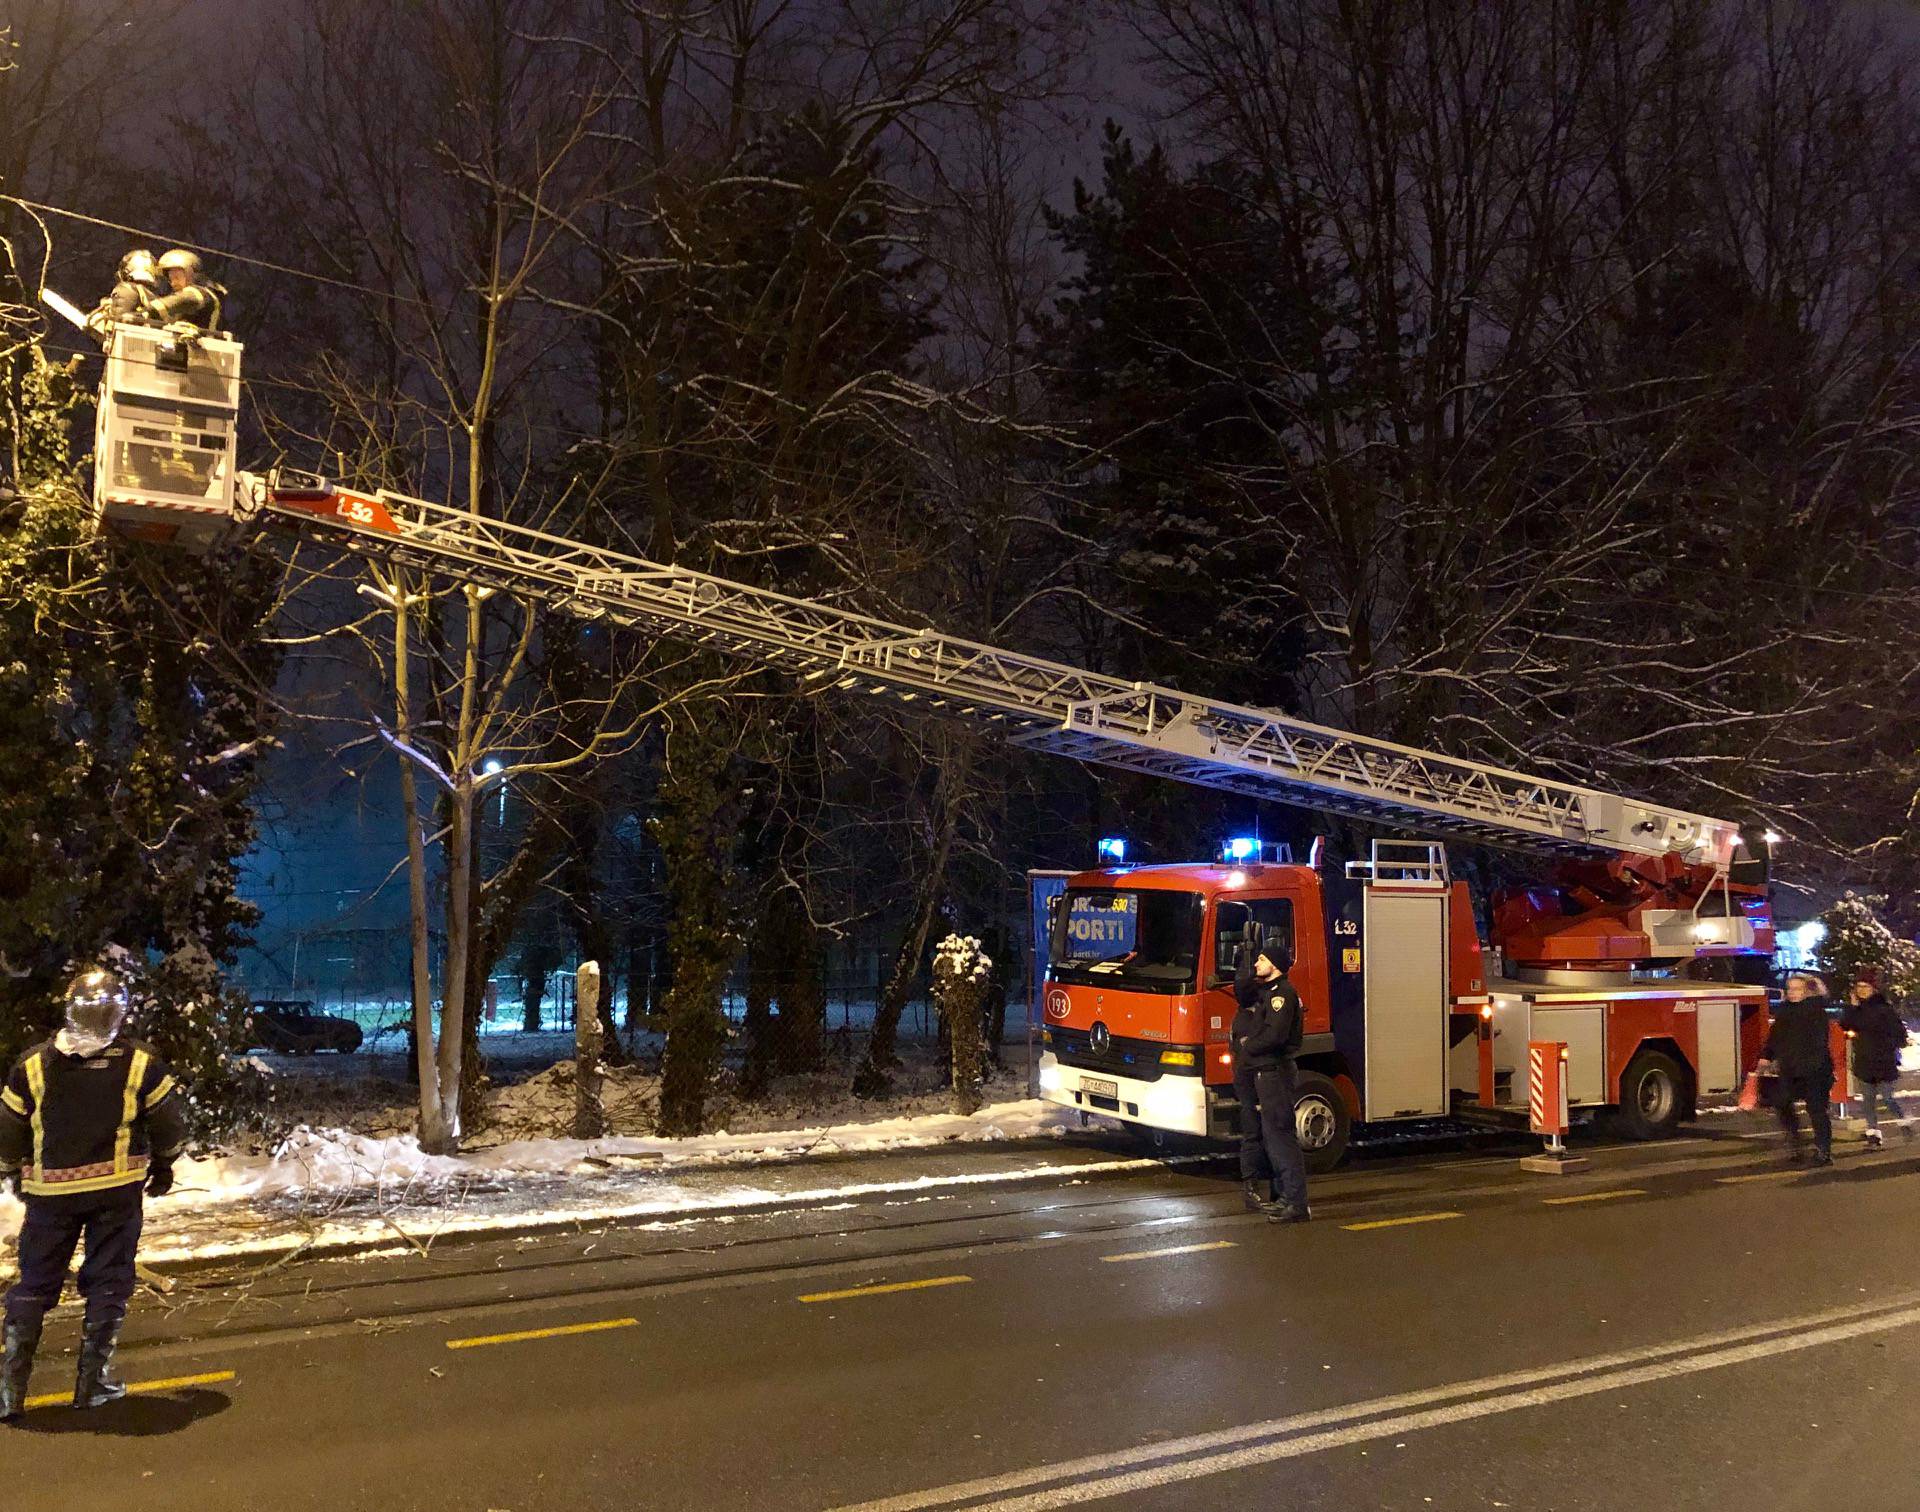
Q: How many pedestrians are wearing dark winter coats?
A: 2